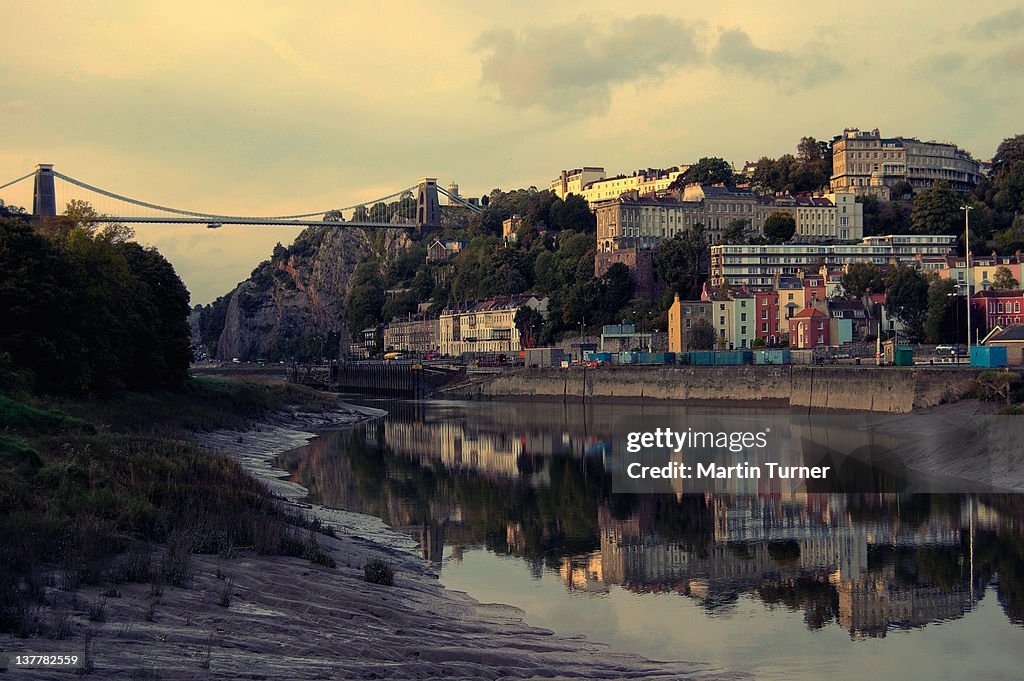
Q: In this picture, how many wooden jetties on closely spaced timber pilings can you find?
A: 1